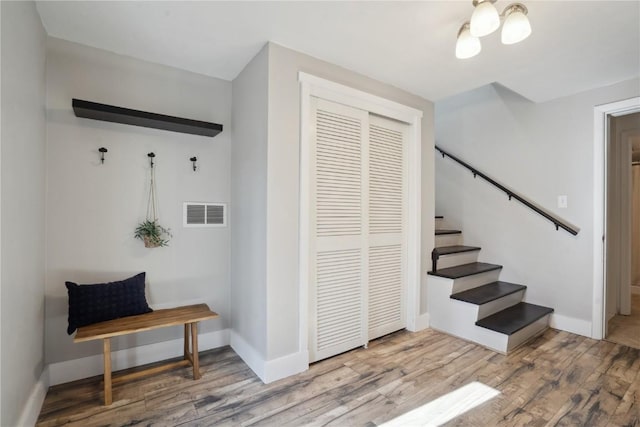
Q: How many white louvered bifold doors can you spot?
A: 2